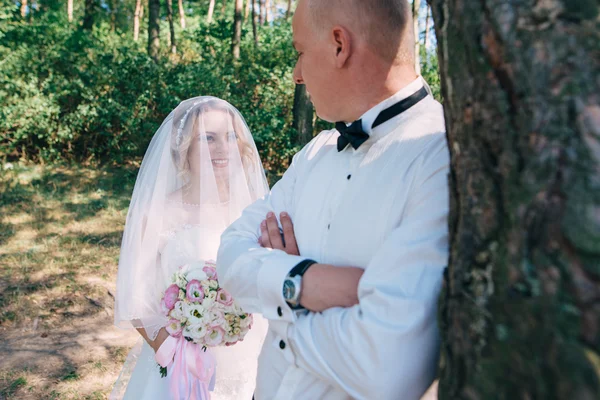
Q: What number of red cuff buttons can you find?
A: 0